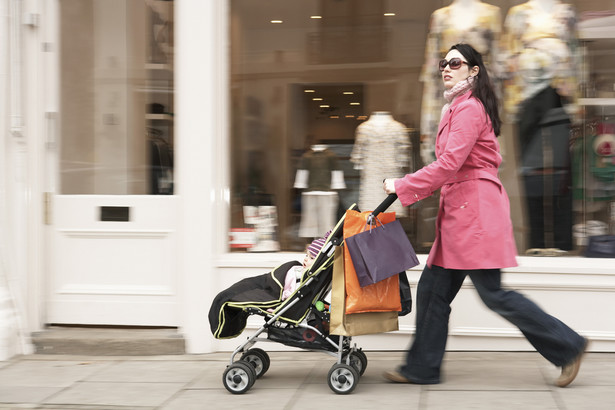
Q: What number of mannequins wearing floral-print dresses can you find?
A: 2